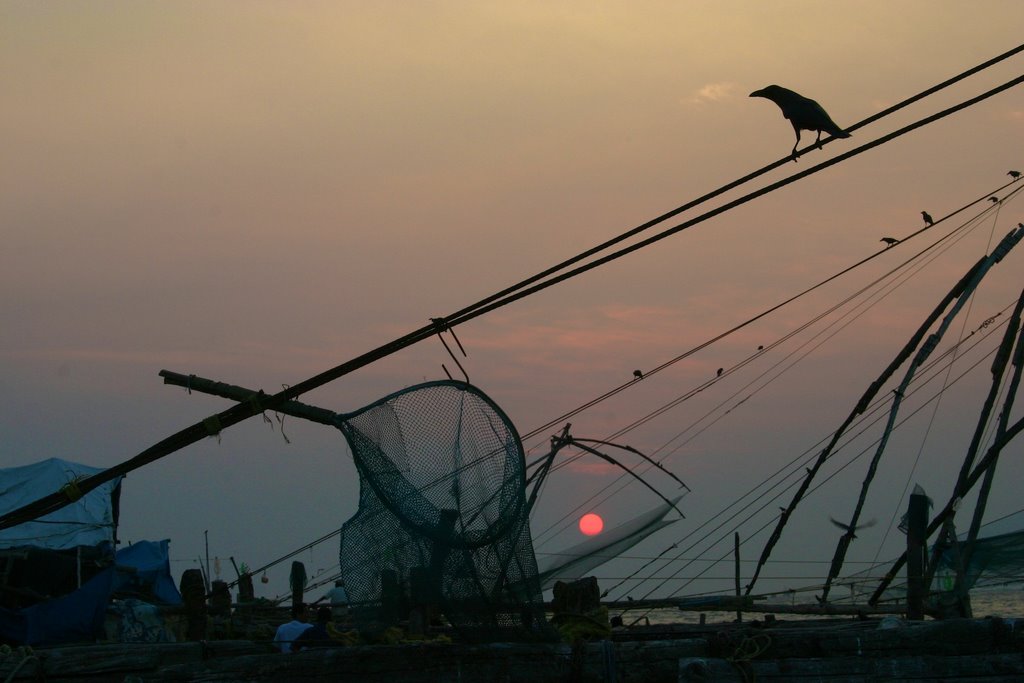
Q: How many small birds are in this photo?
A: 7